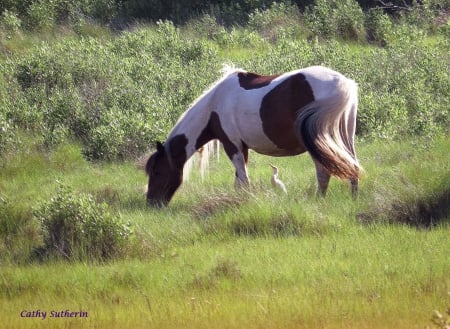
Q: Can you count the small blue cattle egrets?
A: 0